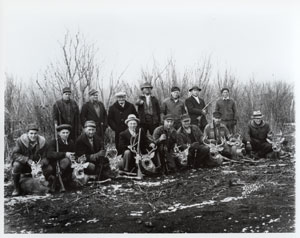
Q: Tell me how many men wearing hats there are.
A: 15